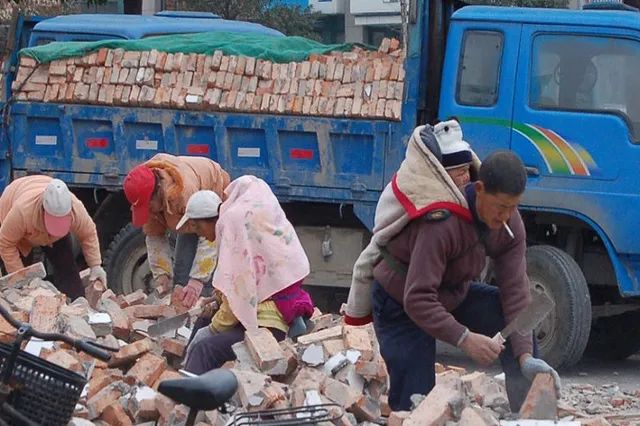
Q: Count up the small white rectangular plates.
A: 3